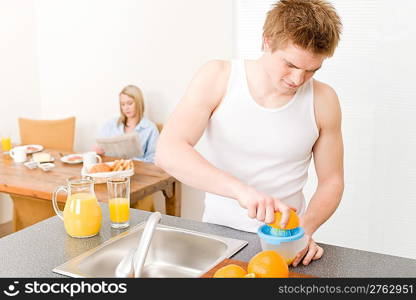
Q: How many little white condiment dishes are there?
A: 2